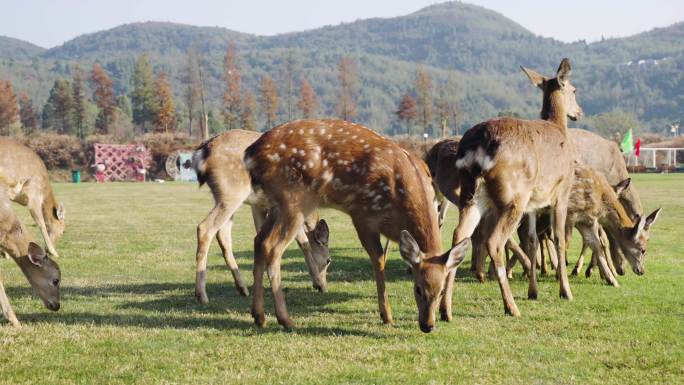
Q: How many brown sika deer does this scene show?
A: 8